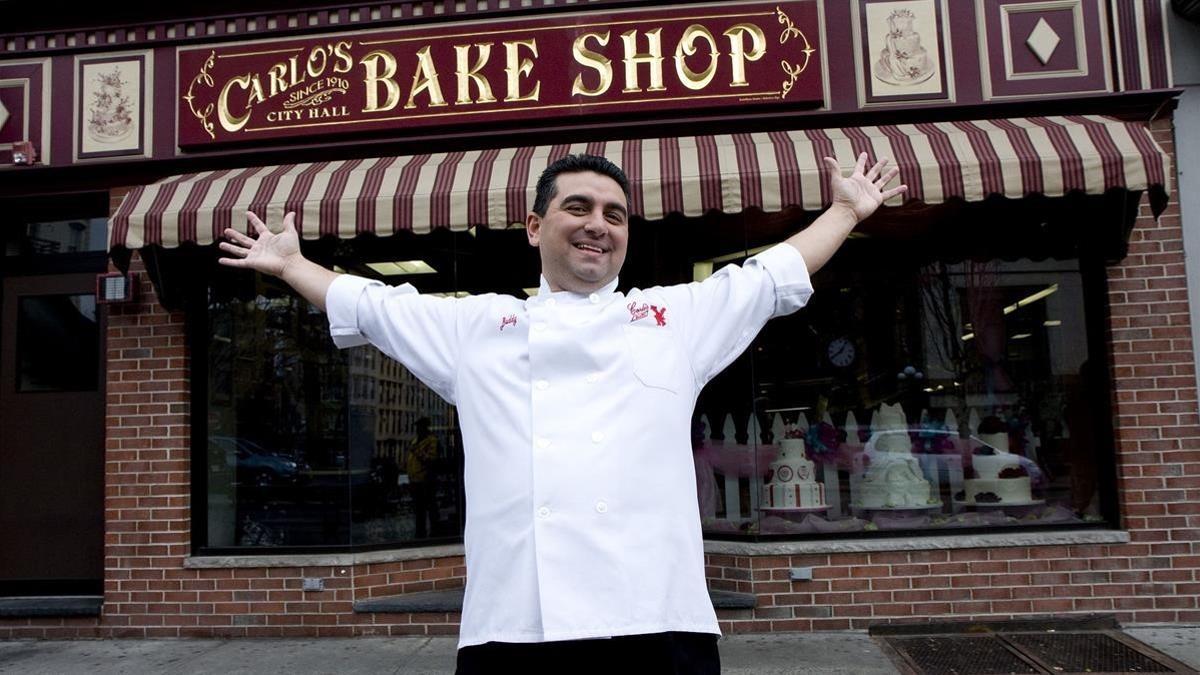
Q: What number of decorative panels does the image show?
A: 4